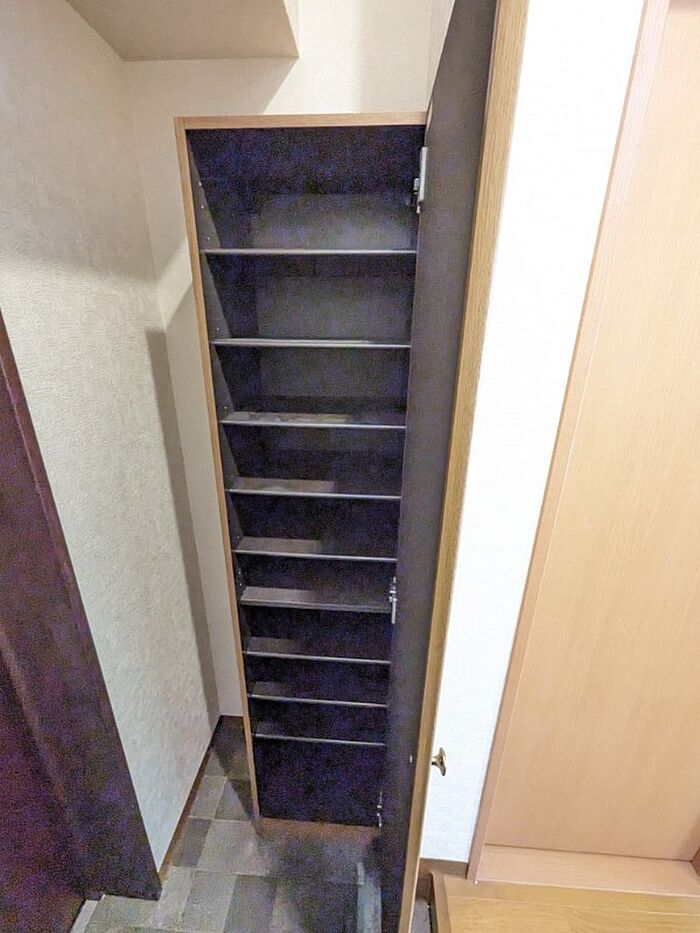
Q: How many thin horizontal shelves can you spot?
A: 9